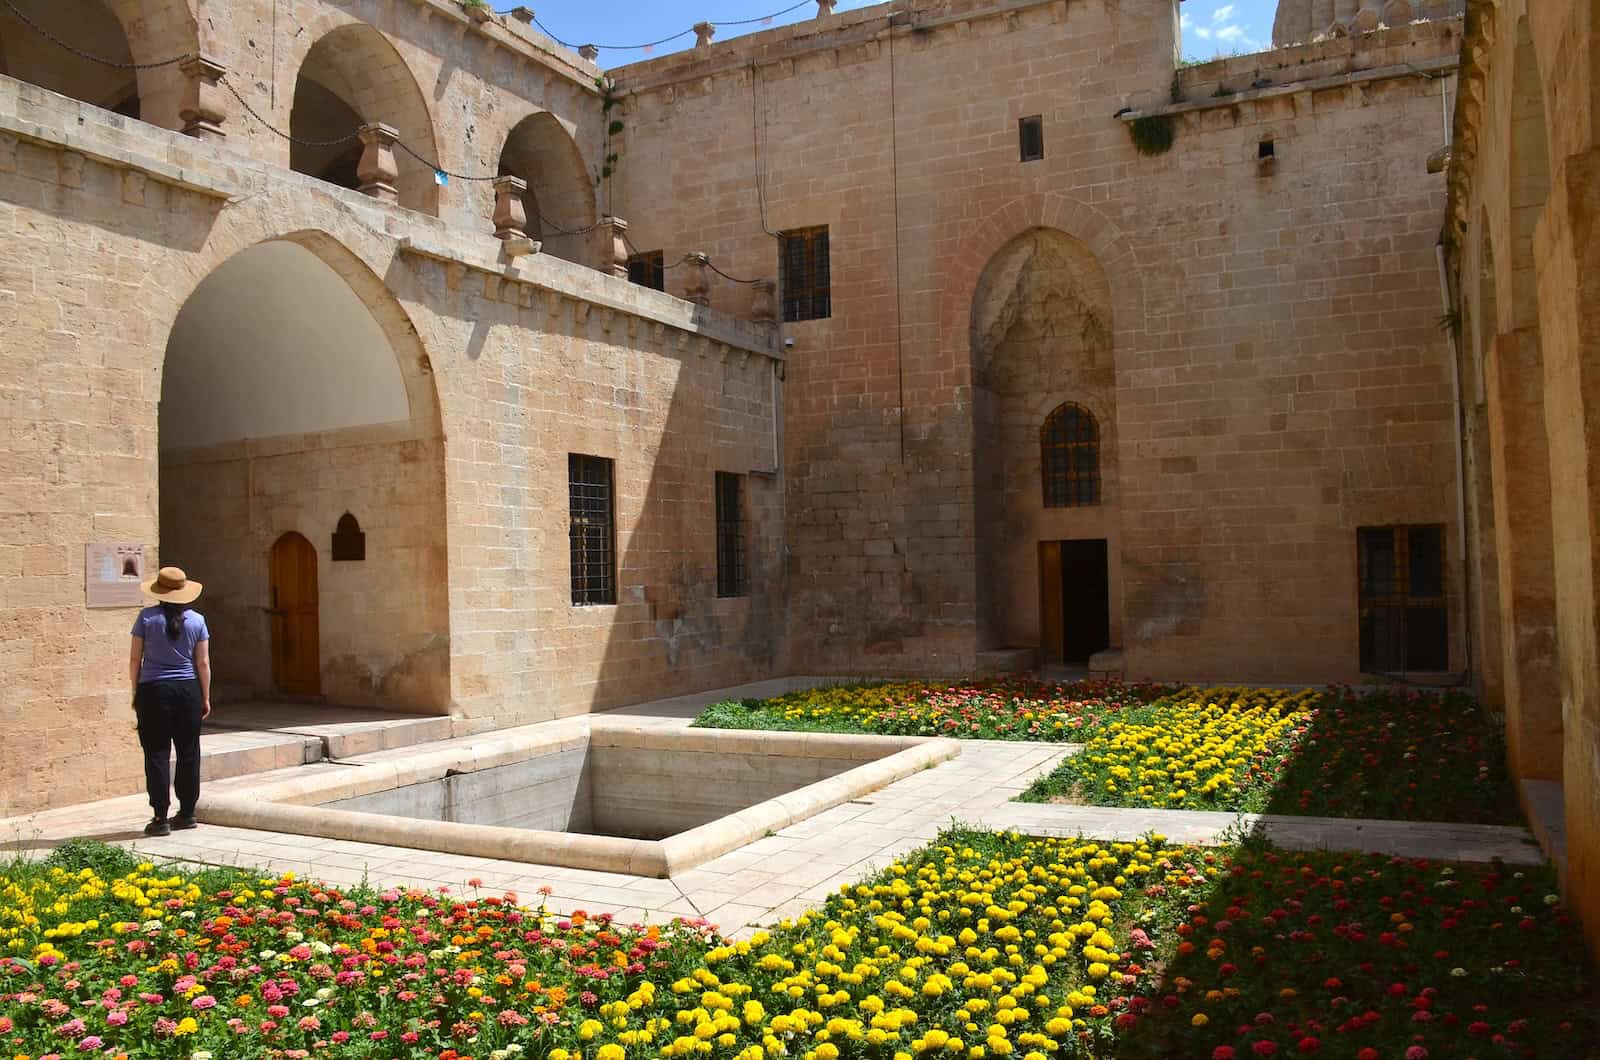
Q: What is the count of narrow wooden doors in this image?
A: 2